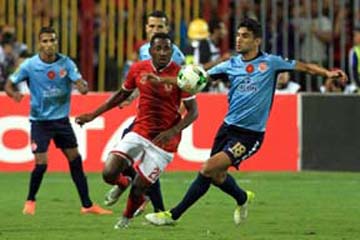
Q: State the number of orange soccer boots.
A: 2